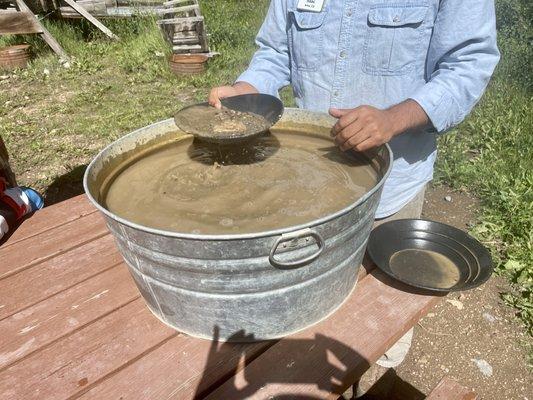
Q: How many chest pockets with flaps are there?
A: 2